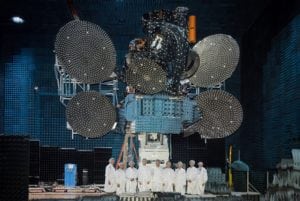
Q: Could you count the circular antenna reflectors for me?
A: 5